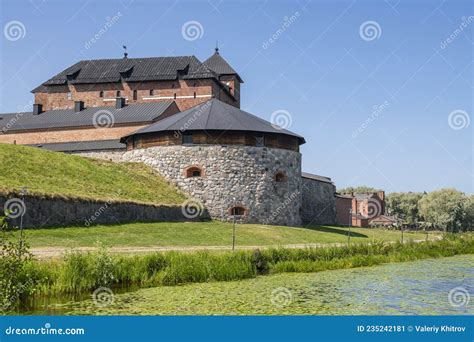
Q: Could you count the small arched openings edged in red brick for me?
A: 3